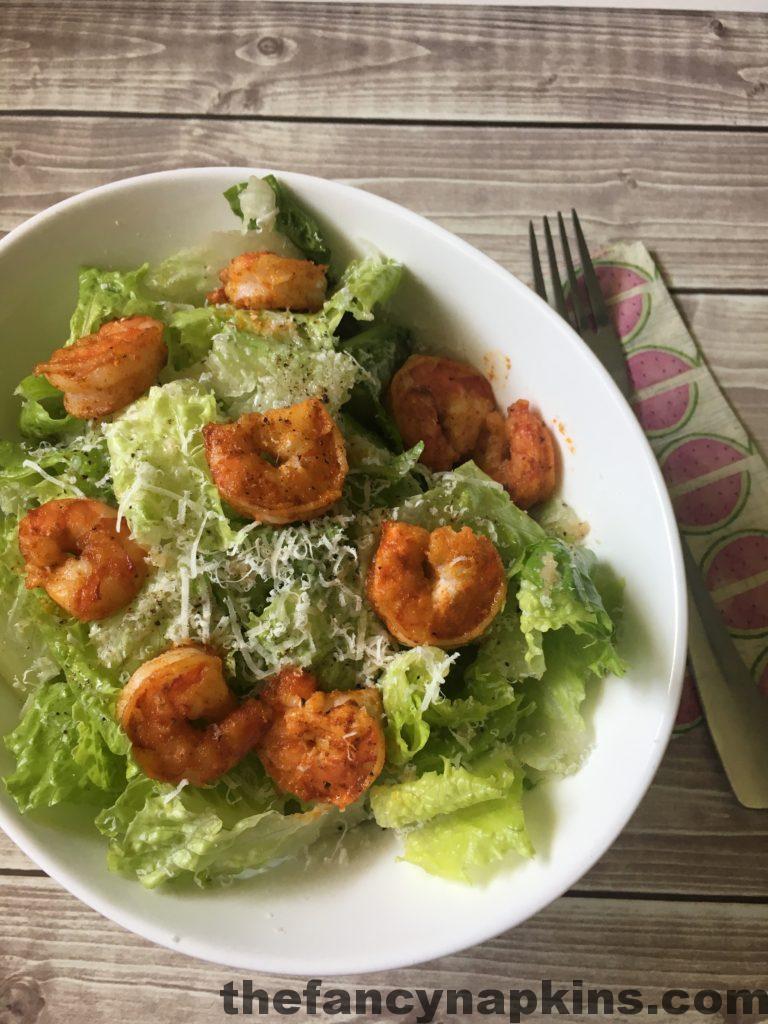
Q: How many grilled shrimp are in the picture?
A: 9